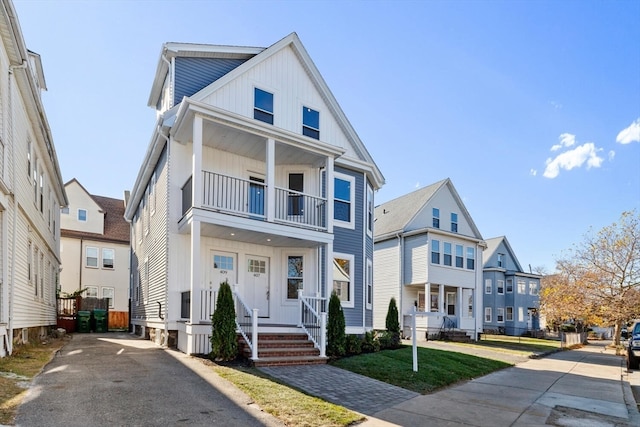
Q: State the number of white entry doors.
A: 2